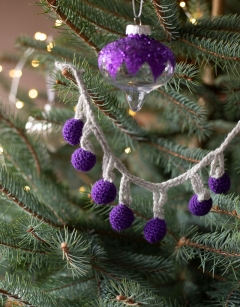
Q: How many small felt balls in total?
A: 7